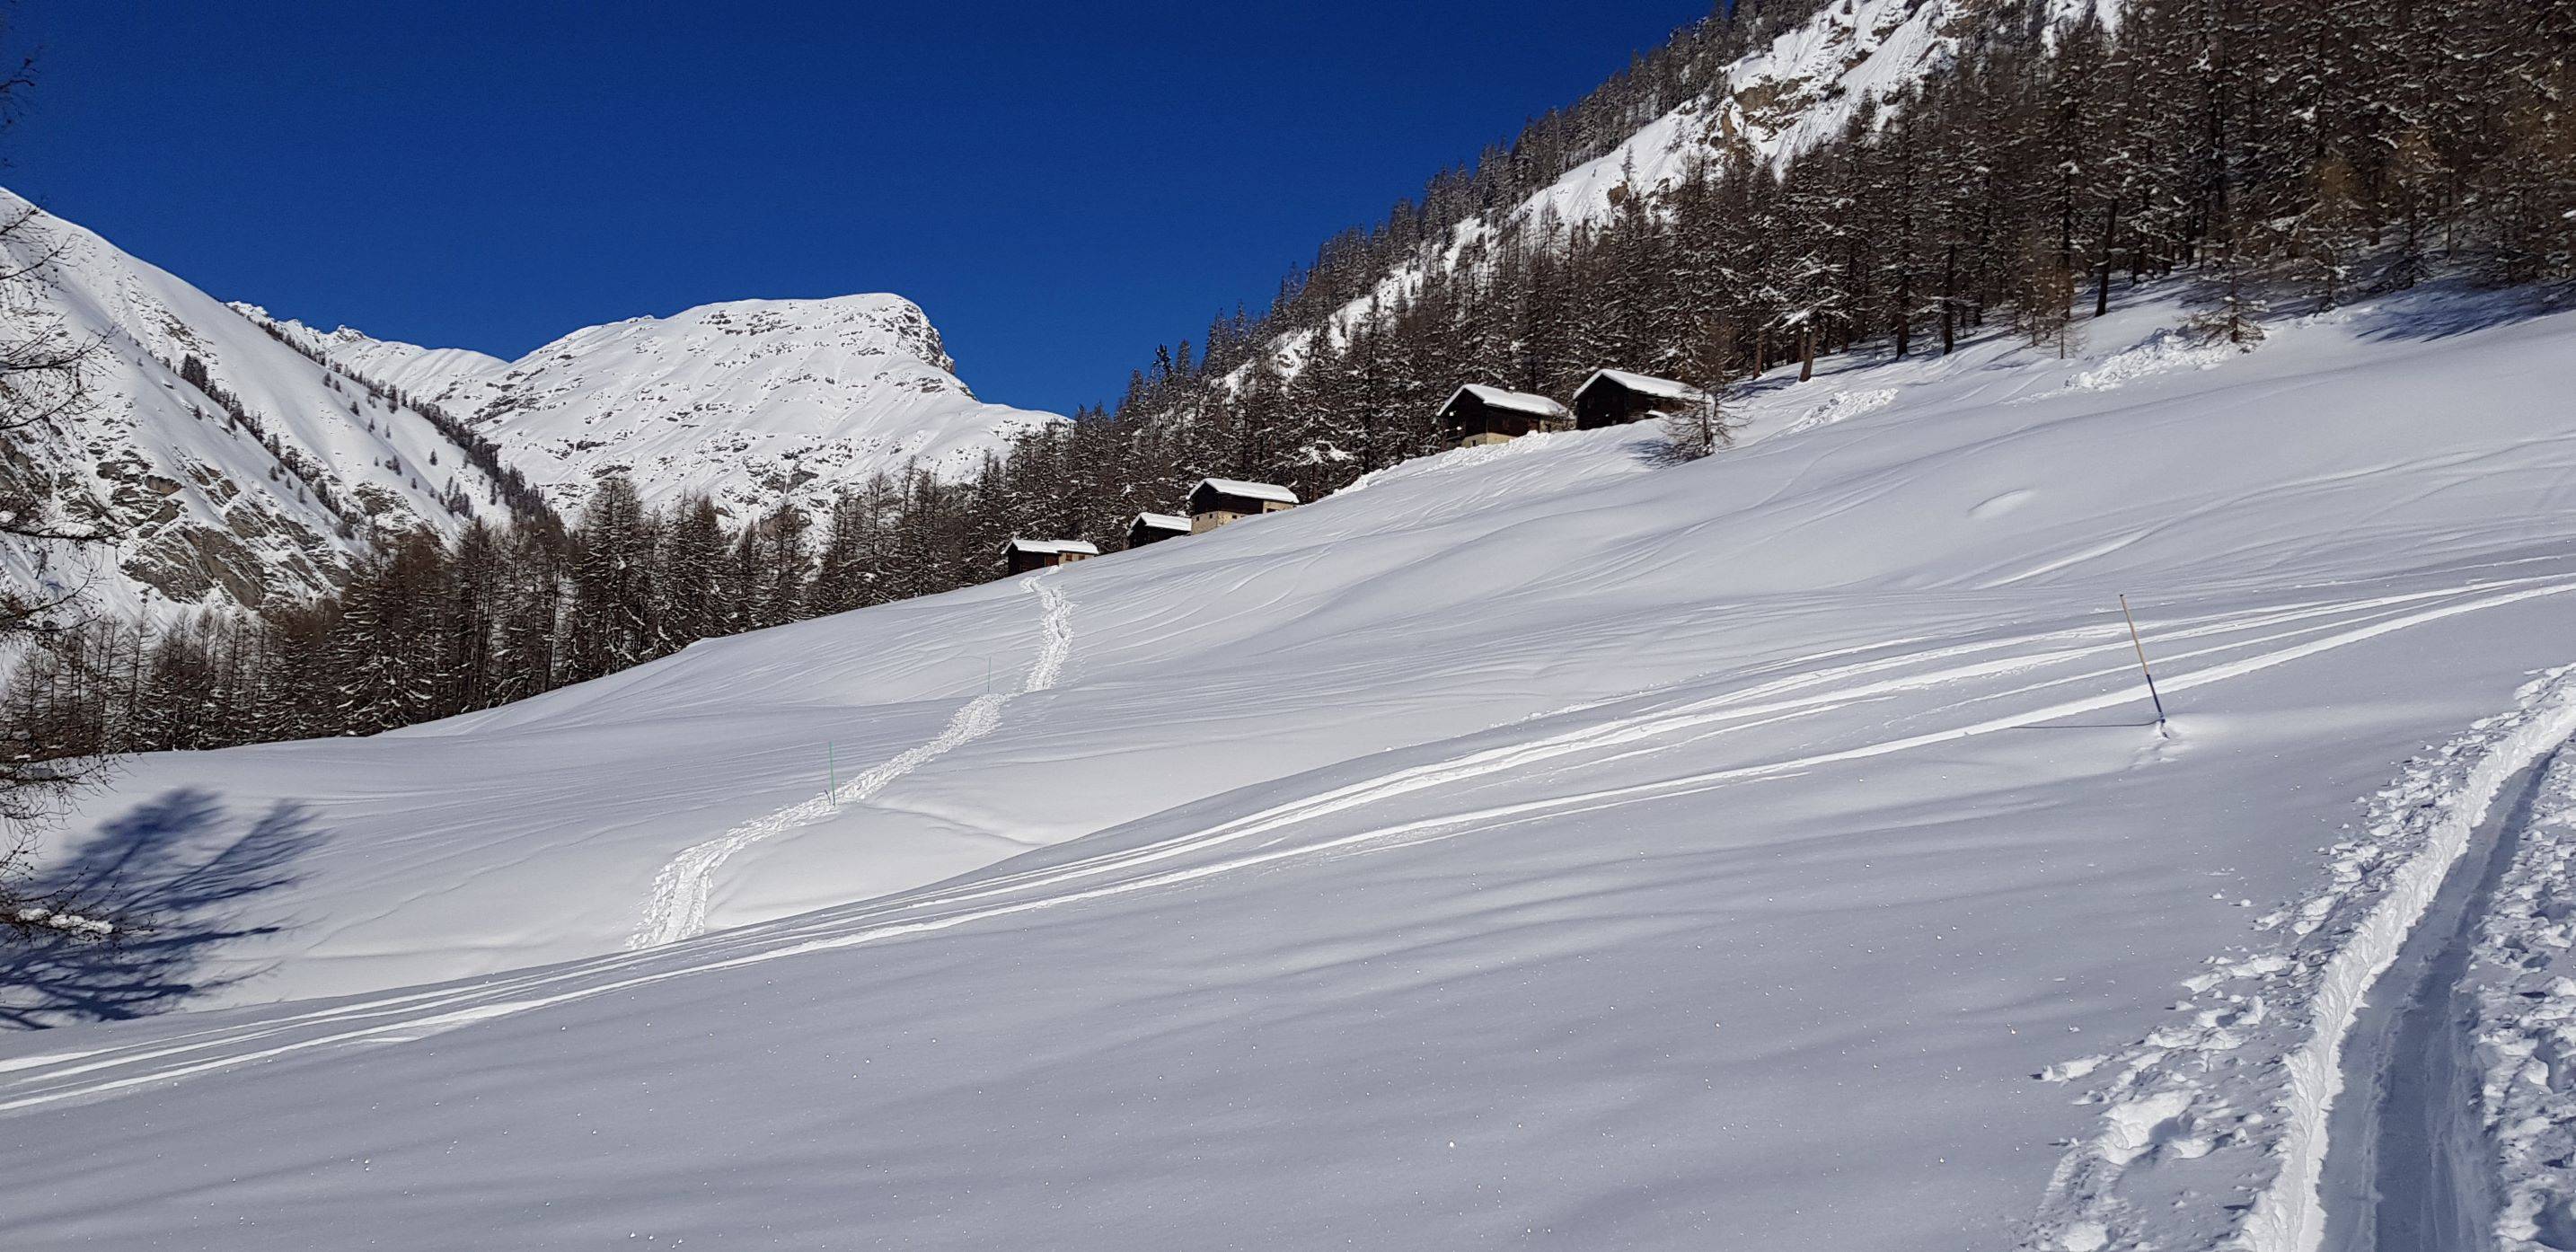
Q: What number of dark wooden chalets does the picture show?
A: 5